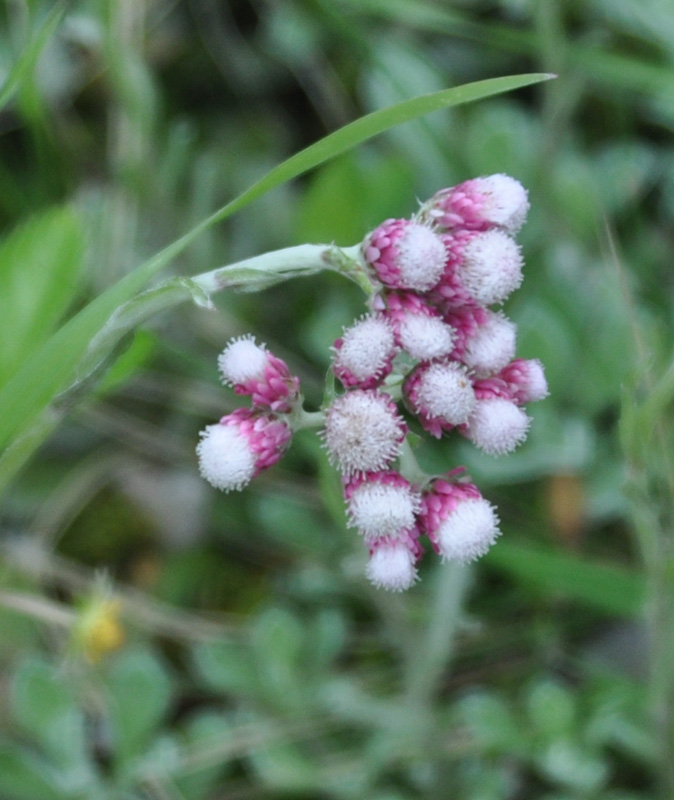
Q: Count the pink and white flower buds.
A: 15